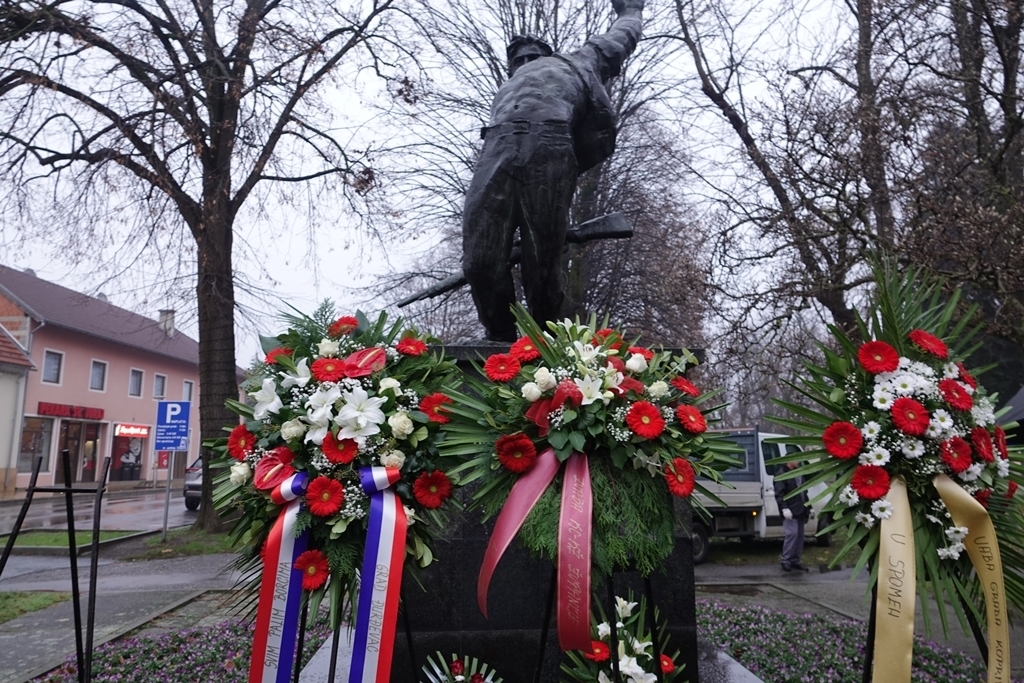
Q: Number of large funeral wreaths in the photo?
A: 3